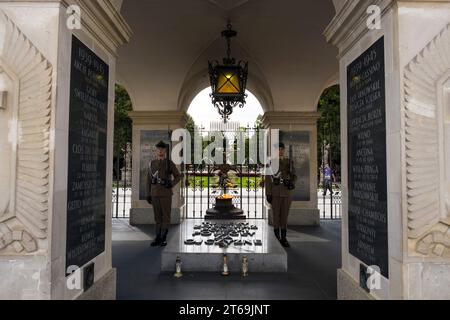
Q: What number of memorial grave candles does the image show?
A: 3